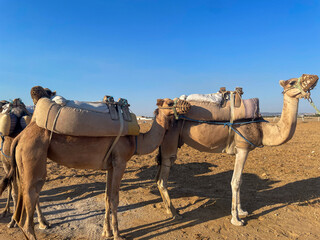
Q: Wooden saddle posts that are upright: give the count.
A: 4